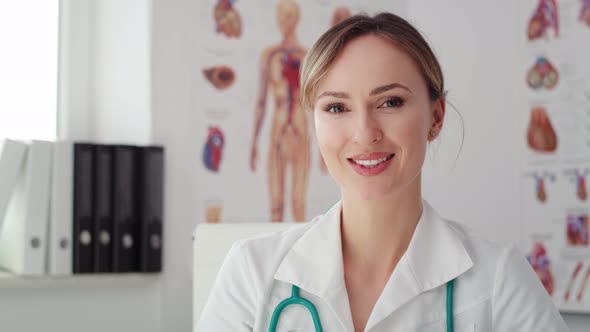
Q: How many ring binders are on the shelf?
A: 7